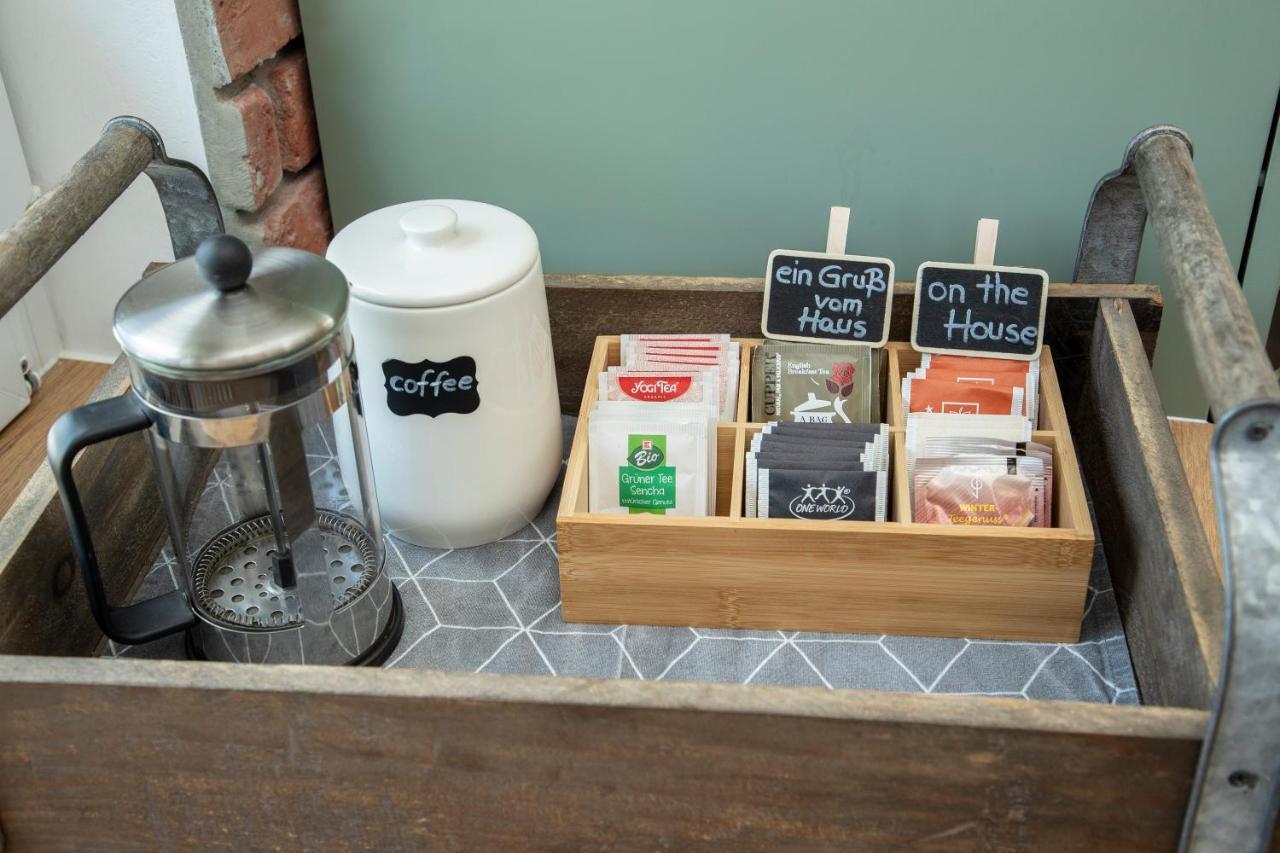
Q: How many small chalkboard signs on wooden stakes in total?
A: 2